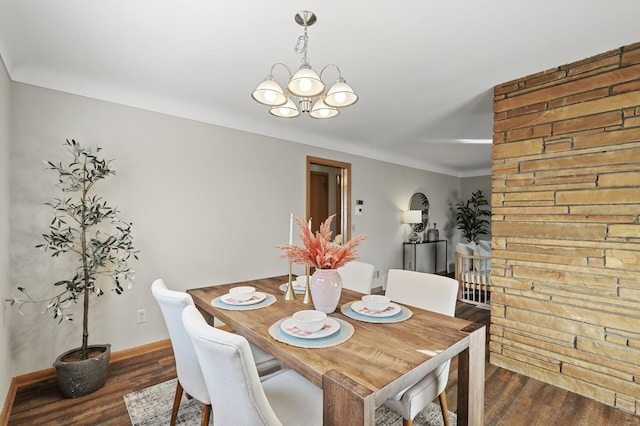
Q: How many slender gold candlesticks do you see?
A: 2